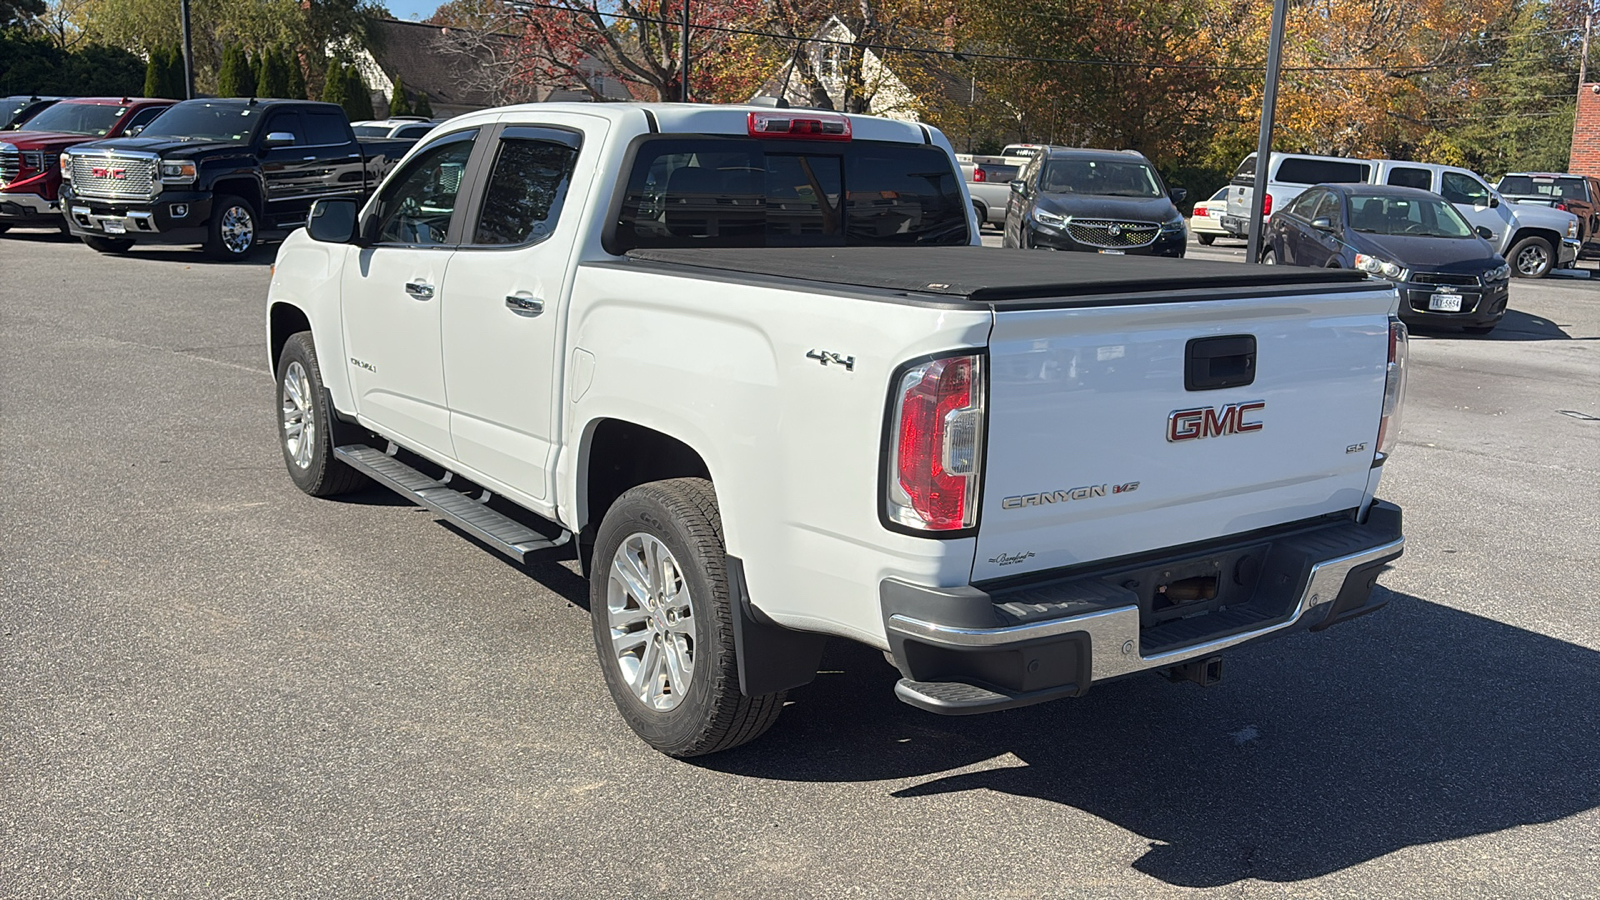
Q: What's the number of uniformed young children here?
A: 0